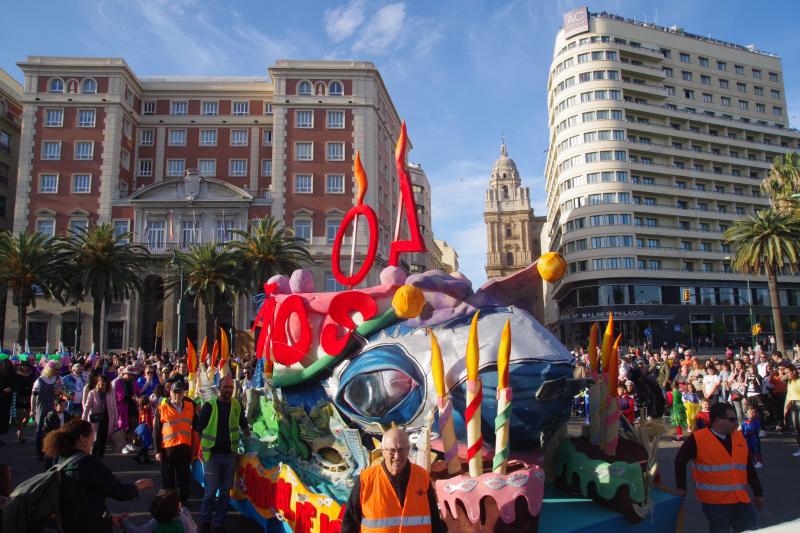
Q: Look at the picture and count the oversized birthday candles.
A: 12